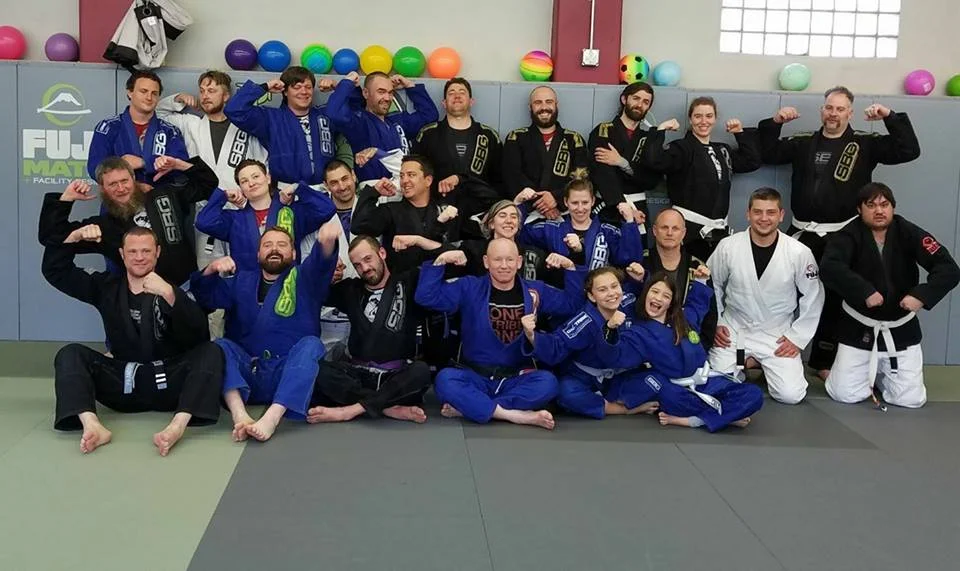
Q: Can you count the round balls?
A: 15